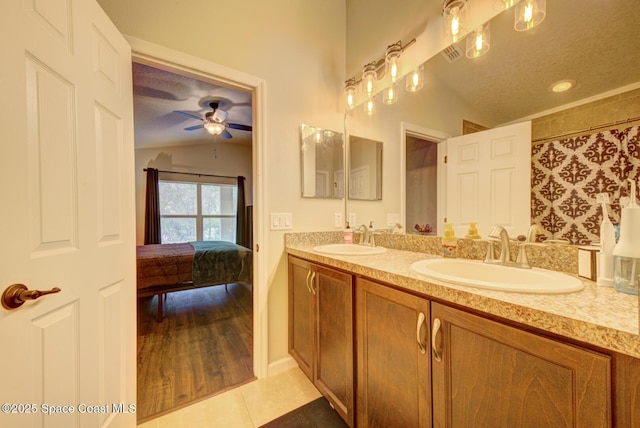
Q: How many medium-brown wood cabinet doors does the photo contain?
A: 4